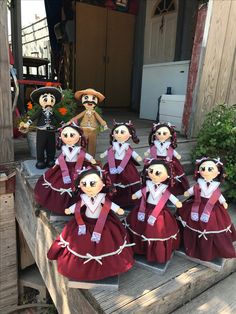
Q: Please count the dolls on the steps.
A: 8